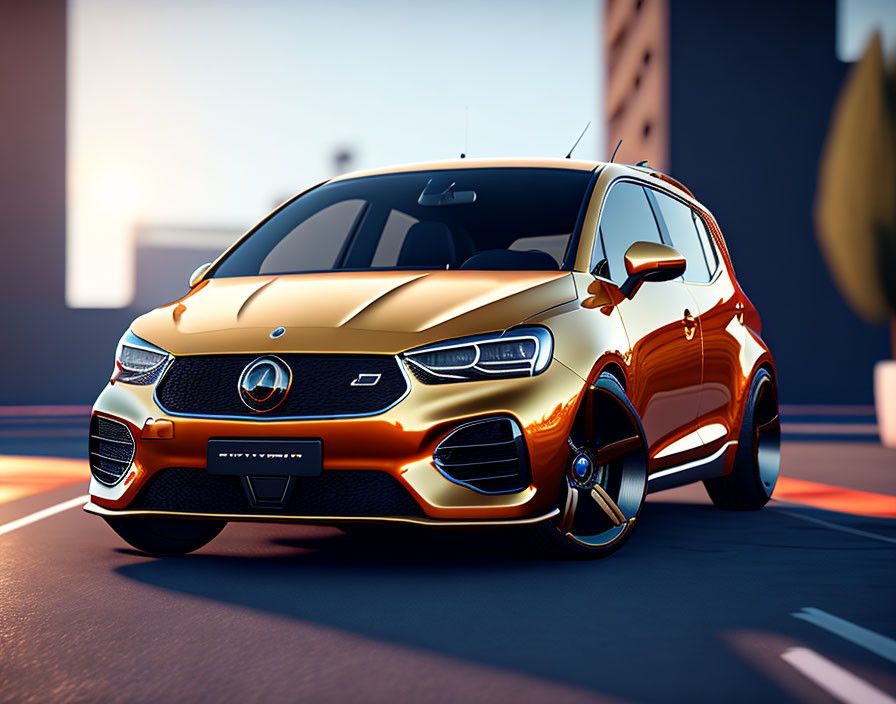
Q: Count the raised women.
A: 0